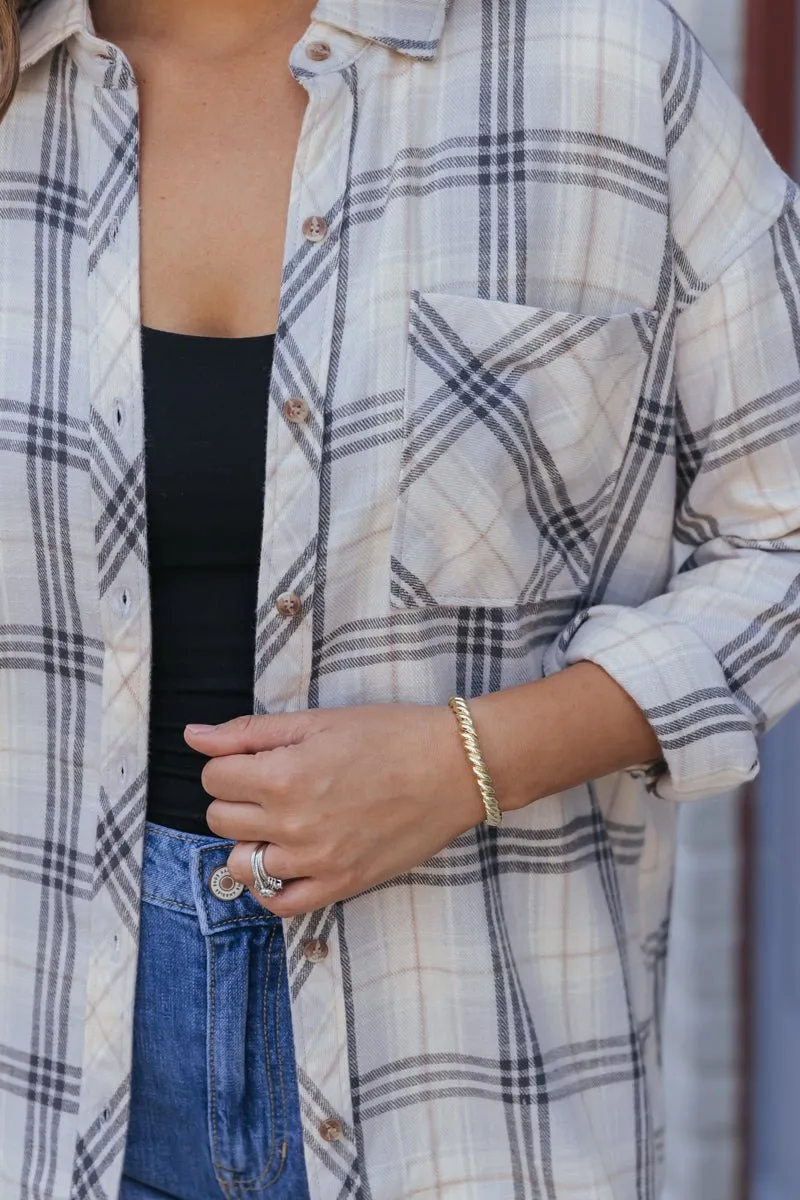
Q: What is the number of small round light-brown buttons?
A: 6